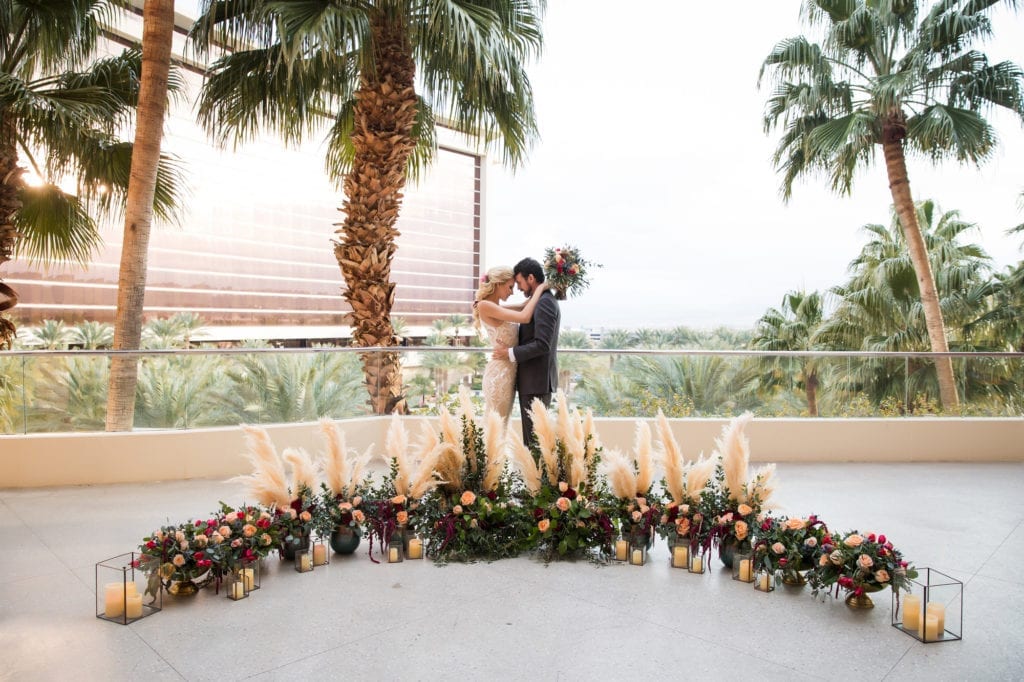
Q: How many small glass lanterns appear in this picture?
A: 12